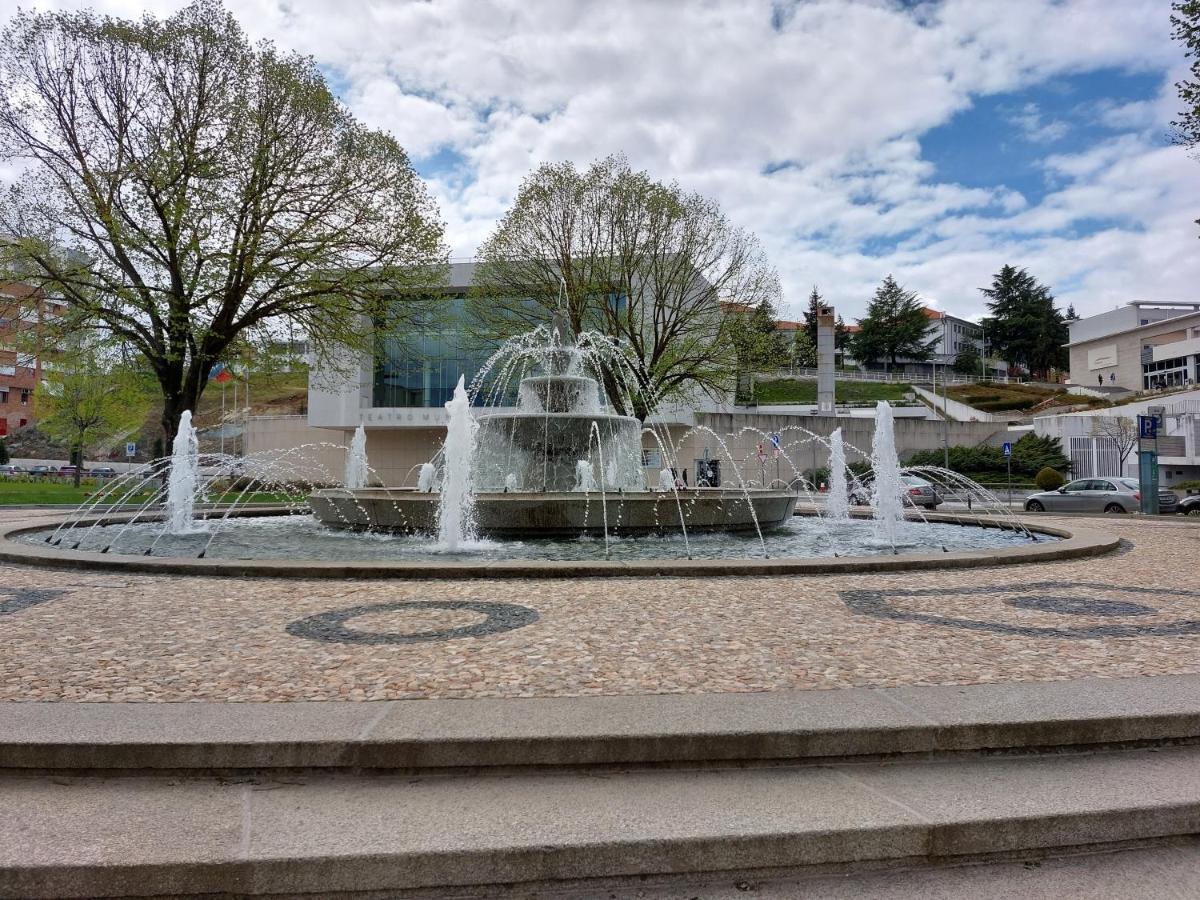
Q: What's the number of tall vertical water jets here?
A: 5